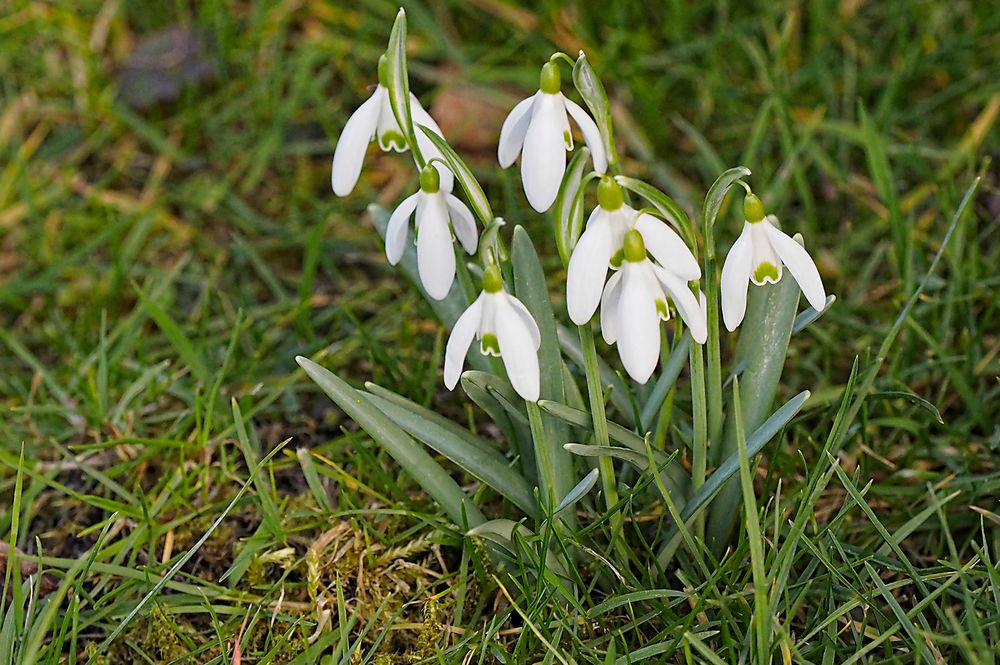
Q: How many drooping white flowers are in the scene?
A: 7